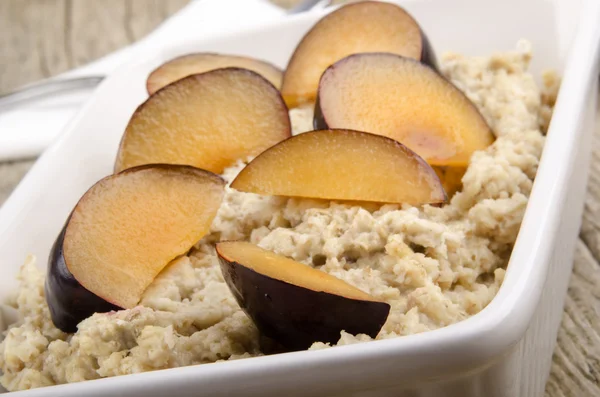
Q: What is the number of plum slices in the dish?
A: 7